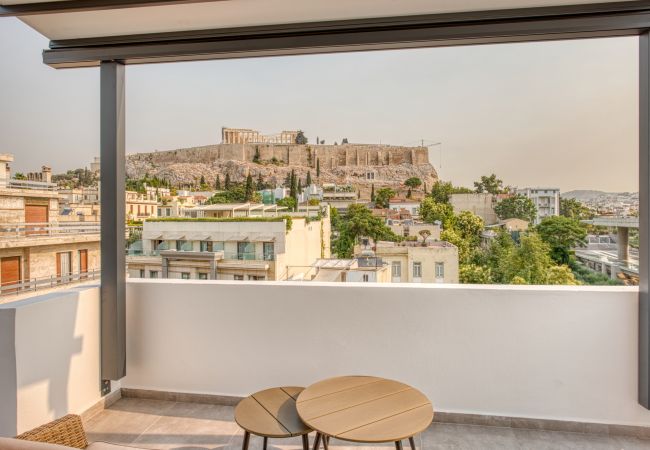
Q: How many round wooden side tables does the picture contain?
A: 2